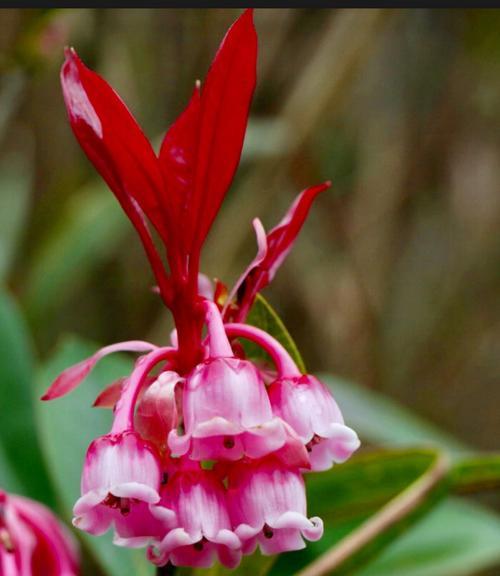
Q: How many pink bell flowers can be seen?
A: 5